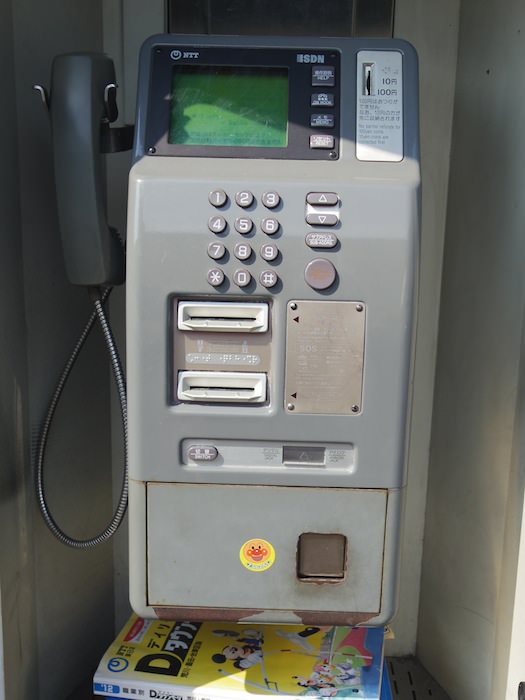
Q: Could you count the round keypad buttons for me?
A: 12